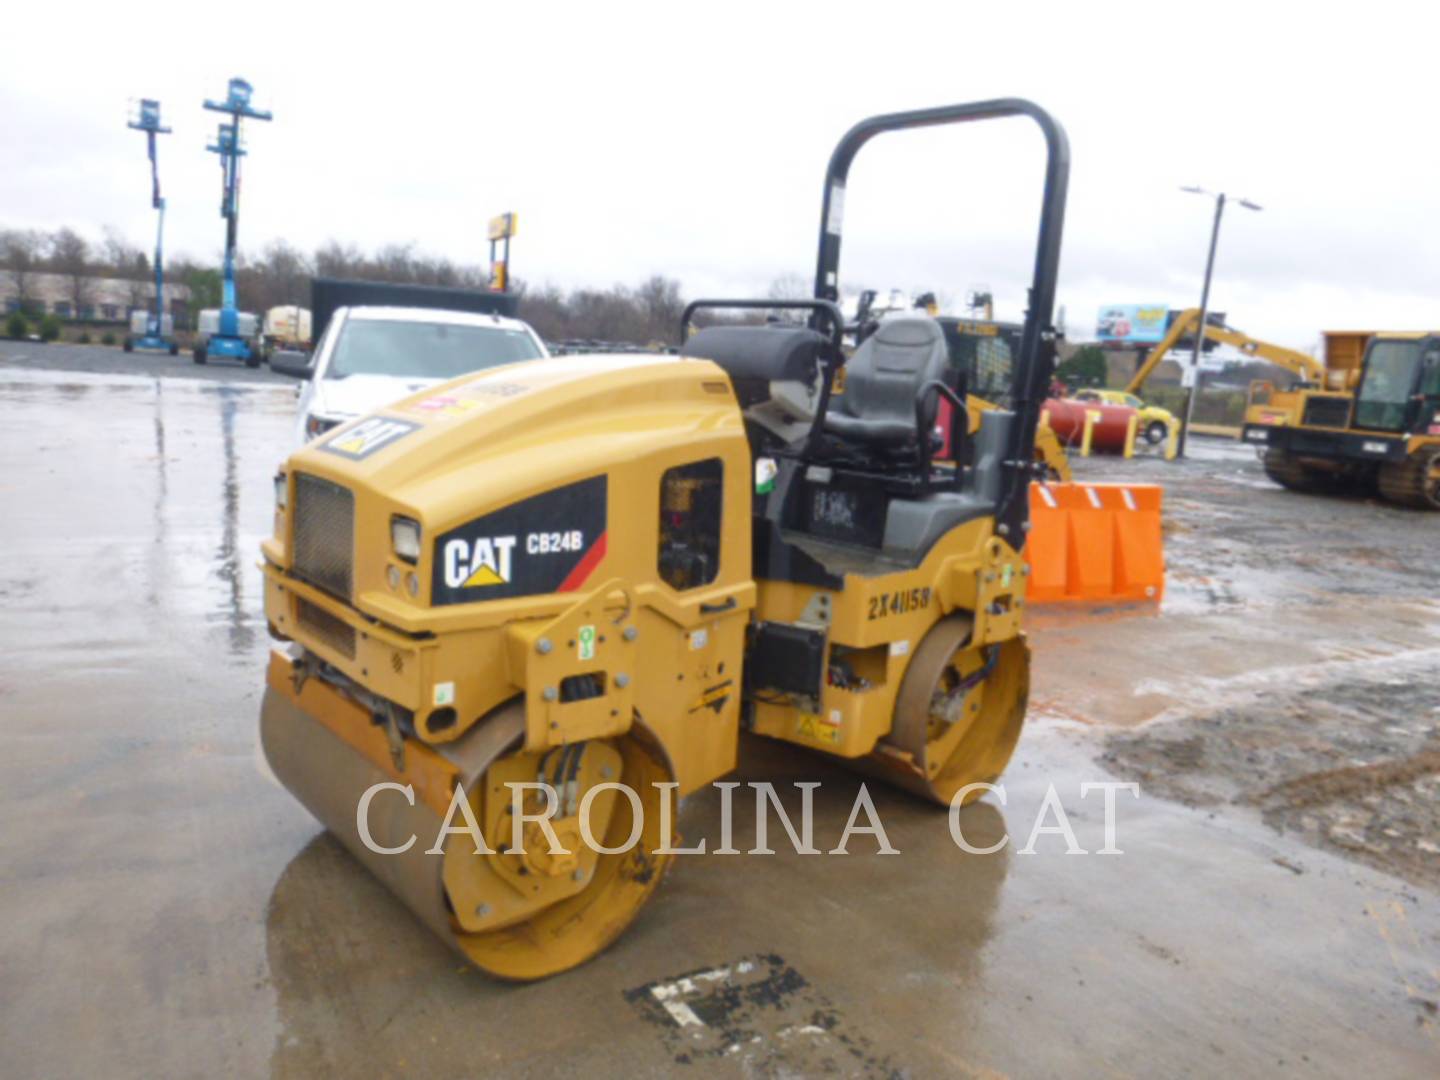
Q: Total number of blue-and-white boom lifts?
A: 3